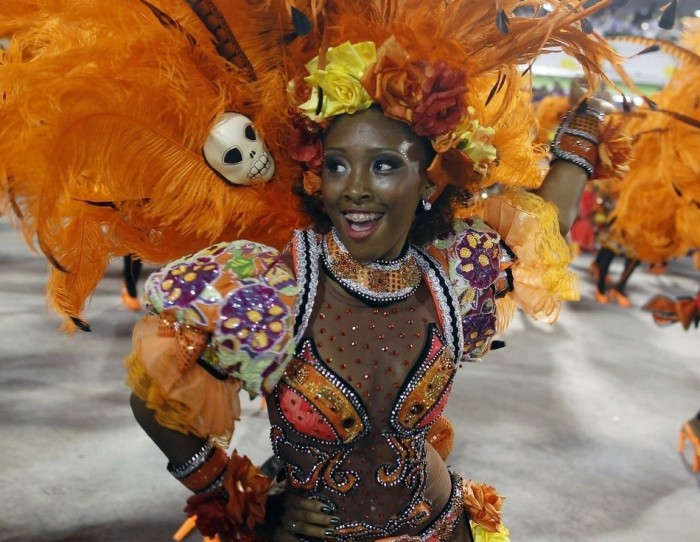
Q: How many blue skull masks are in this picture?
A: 0